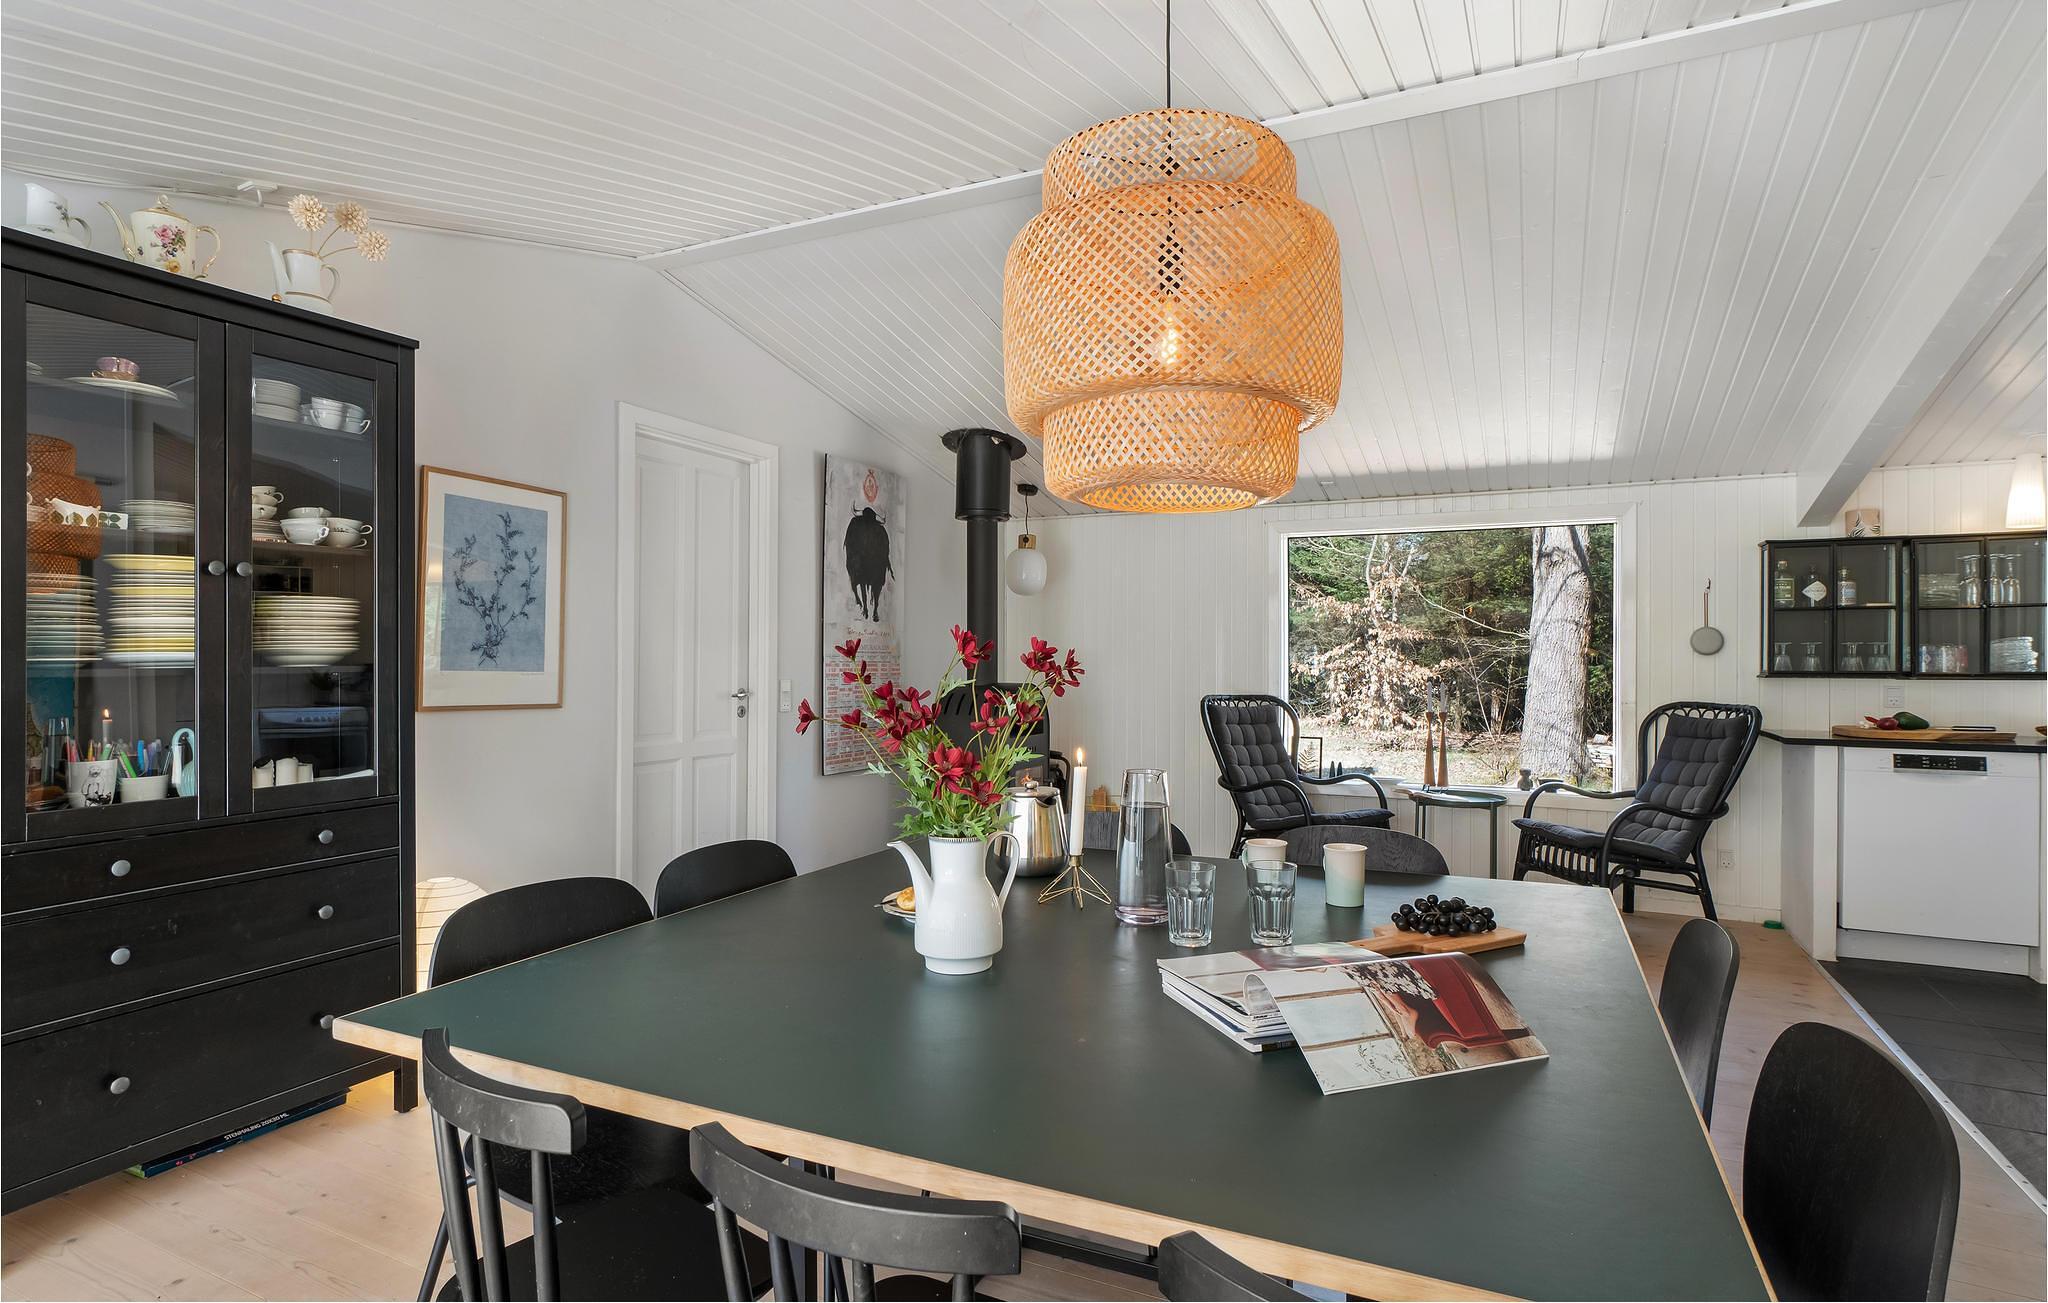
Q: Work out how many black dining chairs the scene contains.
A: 9